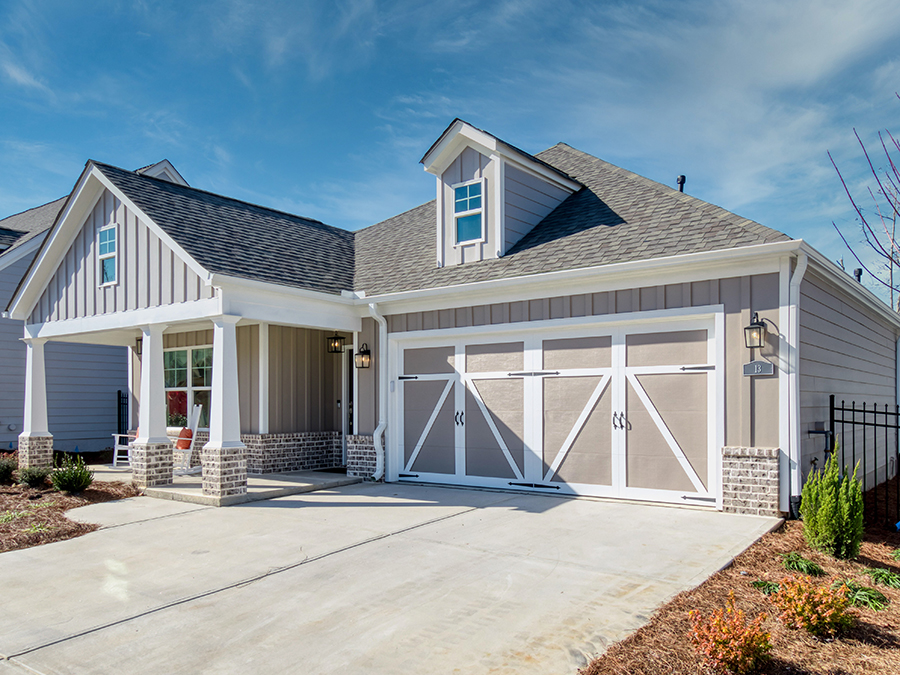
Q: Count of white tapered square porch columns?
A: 3